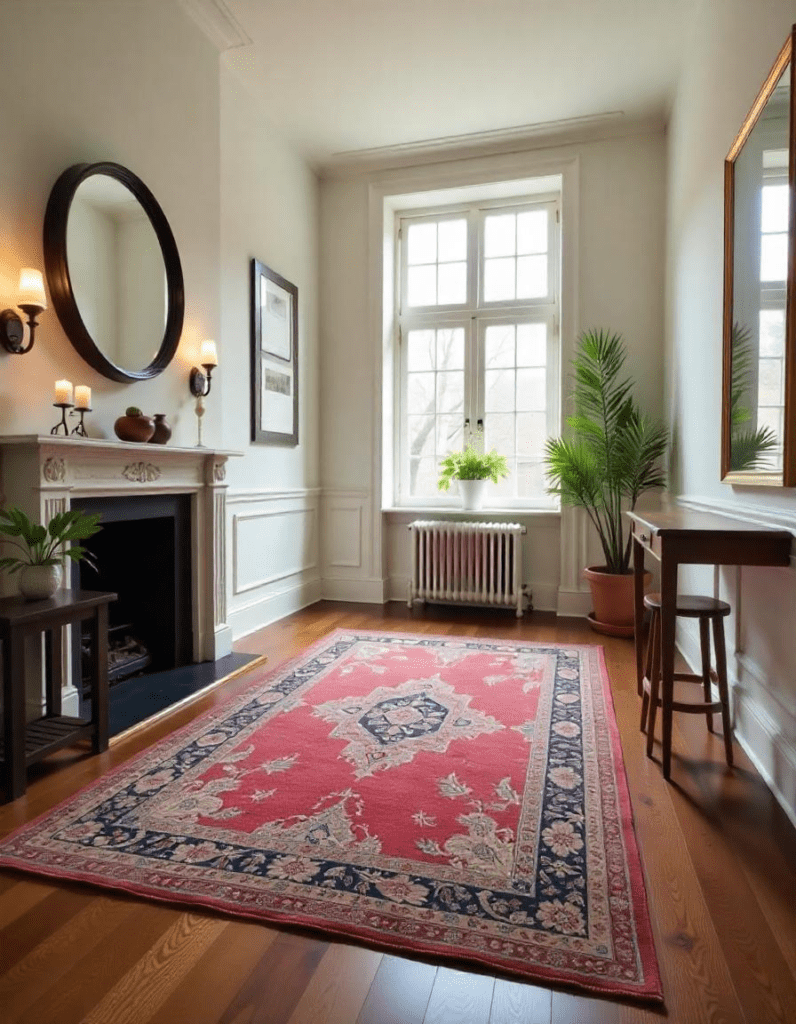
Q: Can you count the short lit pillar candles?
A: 2